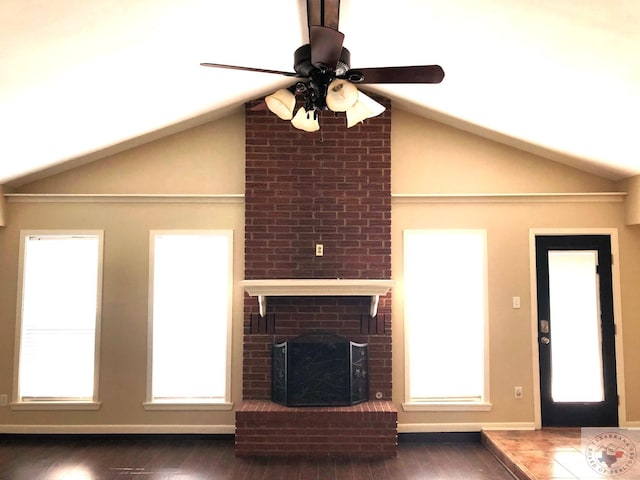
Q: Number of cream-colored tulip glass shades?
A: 4